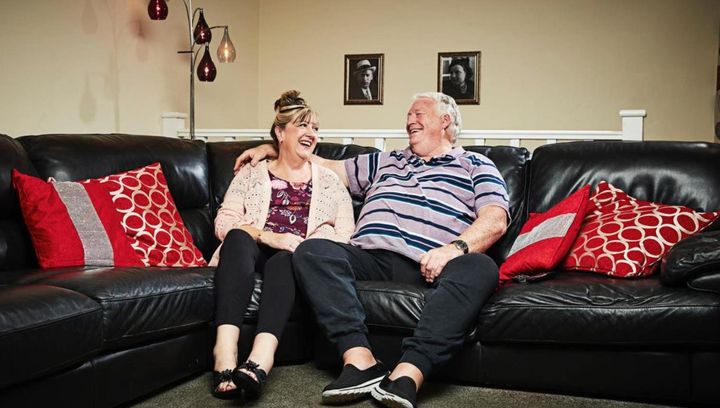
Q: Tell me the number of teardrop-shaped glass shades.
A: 4